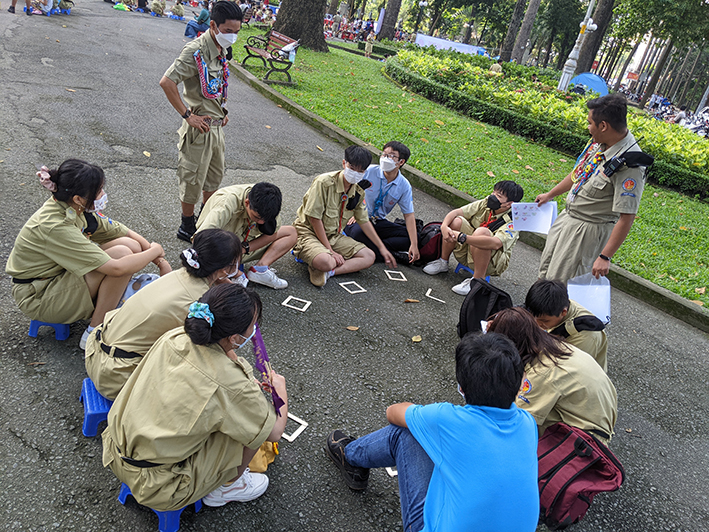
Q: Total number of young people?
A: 12